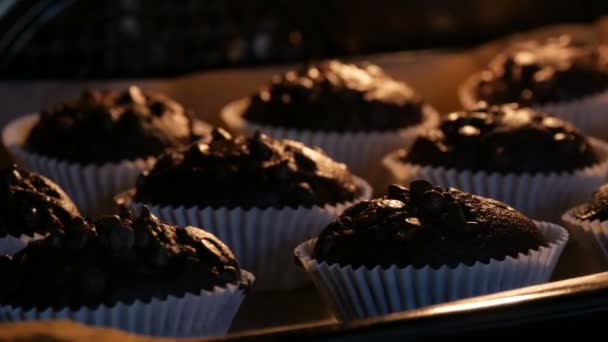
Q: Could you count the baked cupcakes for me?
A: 9